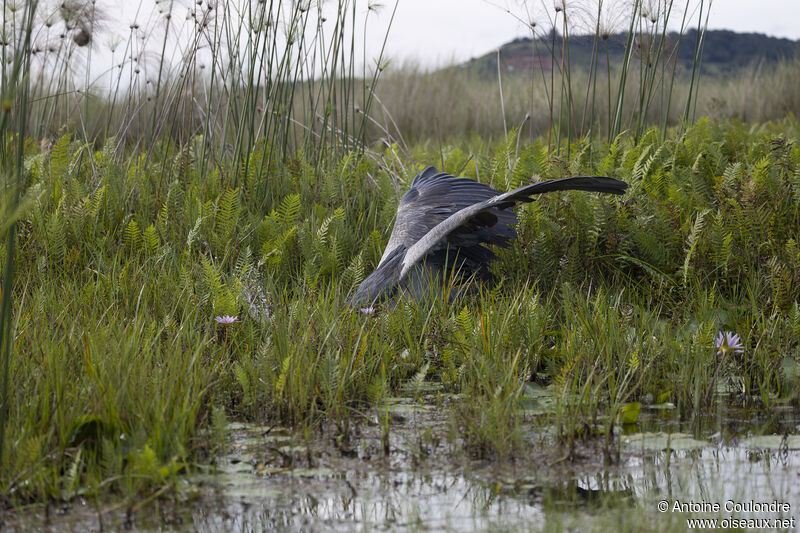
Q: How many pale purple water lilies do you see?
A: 3